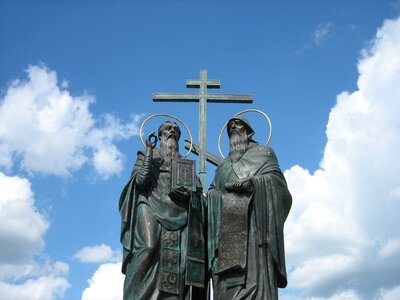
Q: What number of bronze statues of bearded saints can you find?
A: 2